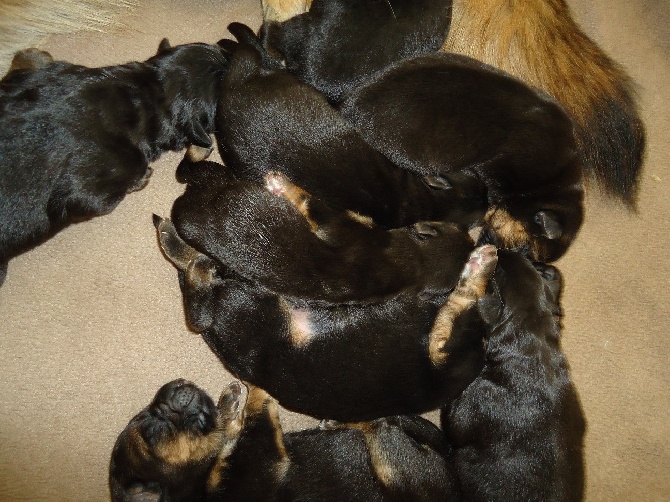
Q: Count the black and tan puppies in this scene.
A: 8